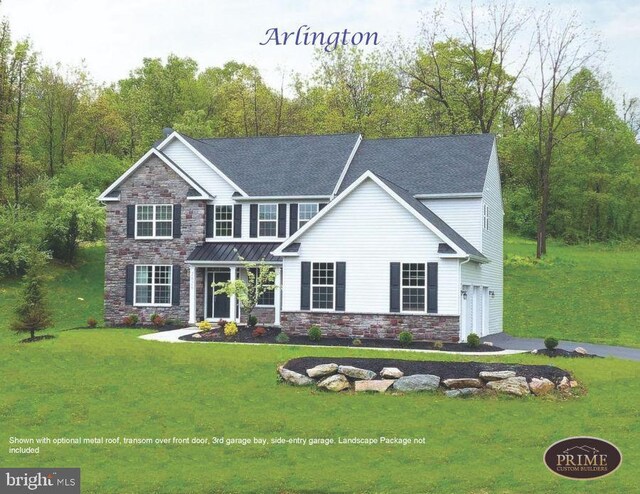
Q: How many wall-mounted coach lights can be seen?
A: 2